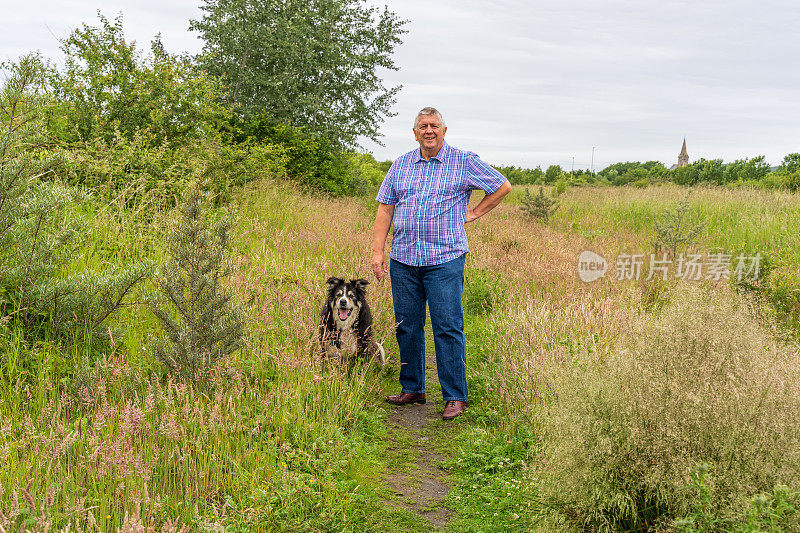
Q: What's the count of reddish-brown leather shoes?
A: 2